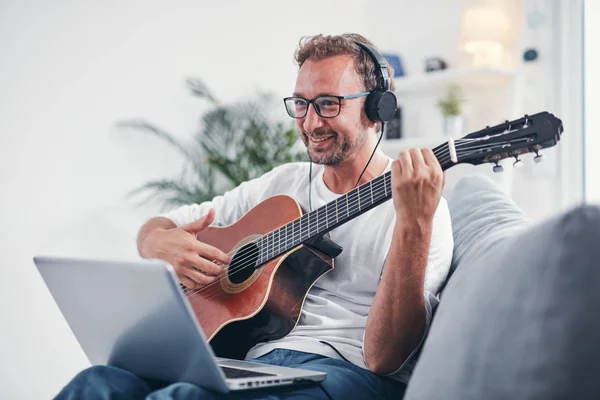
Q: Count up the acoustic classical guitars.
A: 1